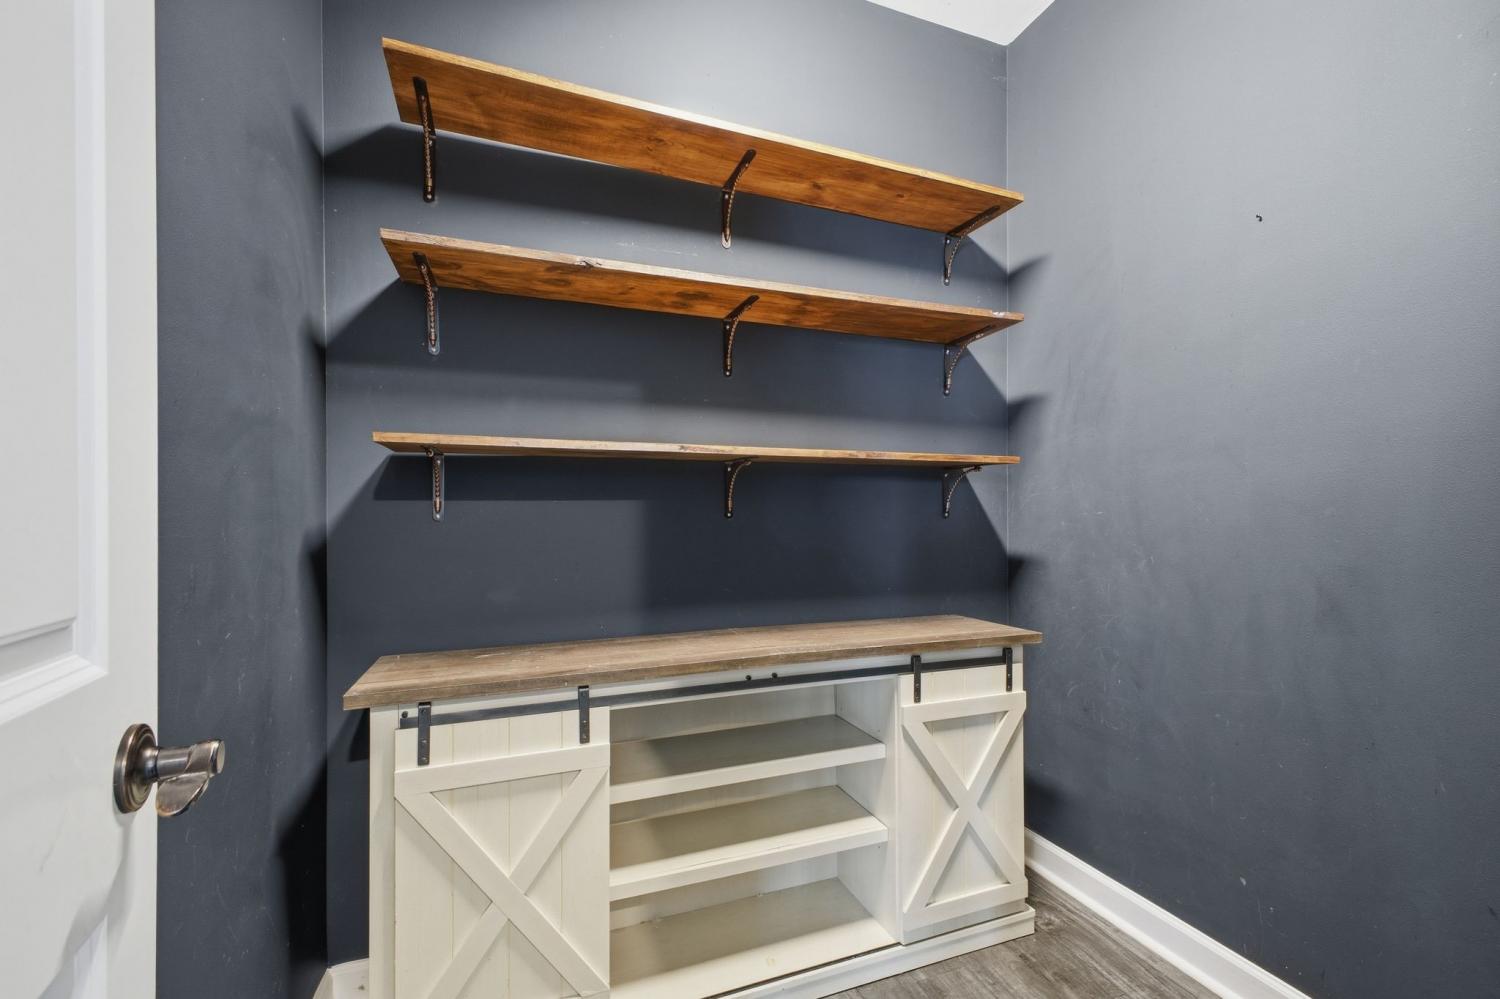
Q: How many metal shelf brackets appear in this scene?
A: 9